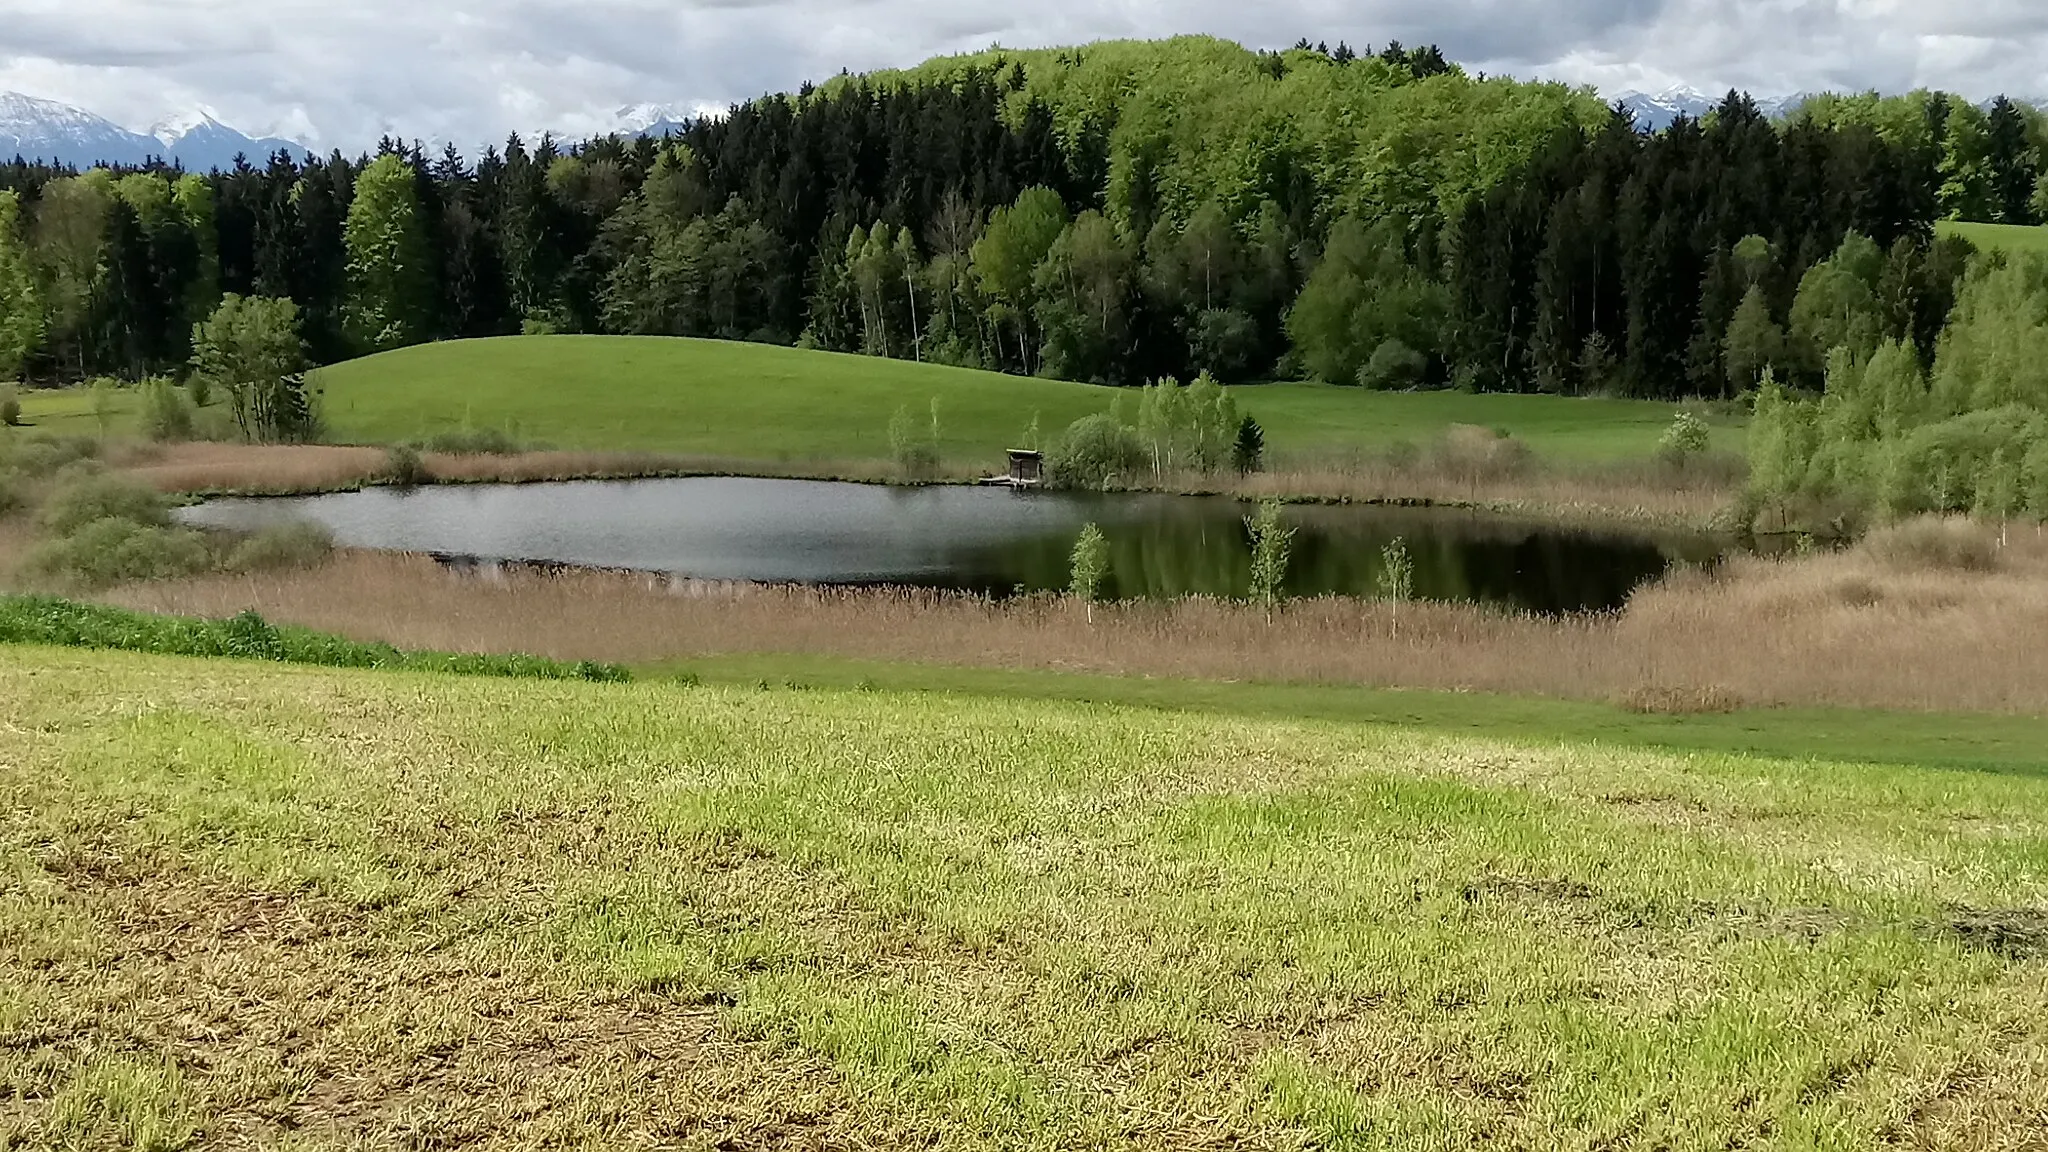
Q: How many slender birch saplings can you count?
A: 3